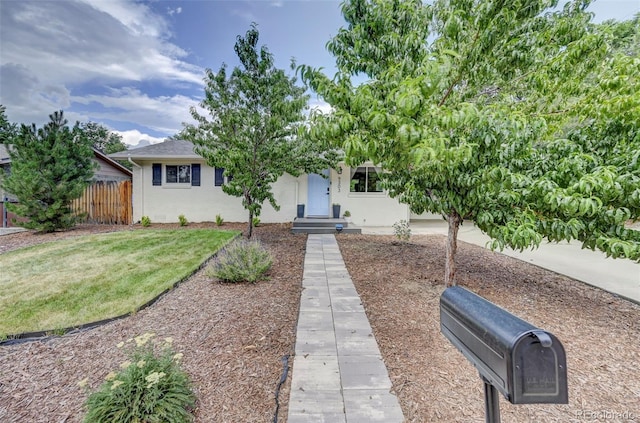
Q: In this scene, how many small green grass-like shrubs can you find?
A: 4